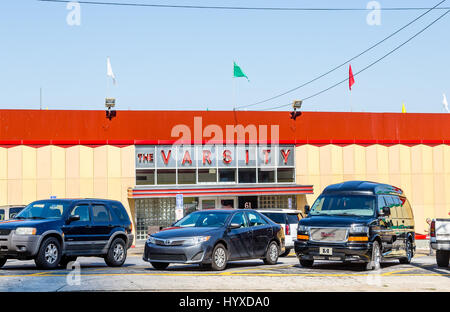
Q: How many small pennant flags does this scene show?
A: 5